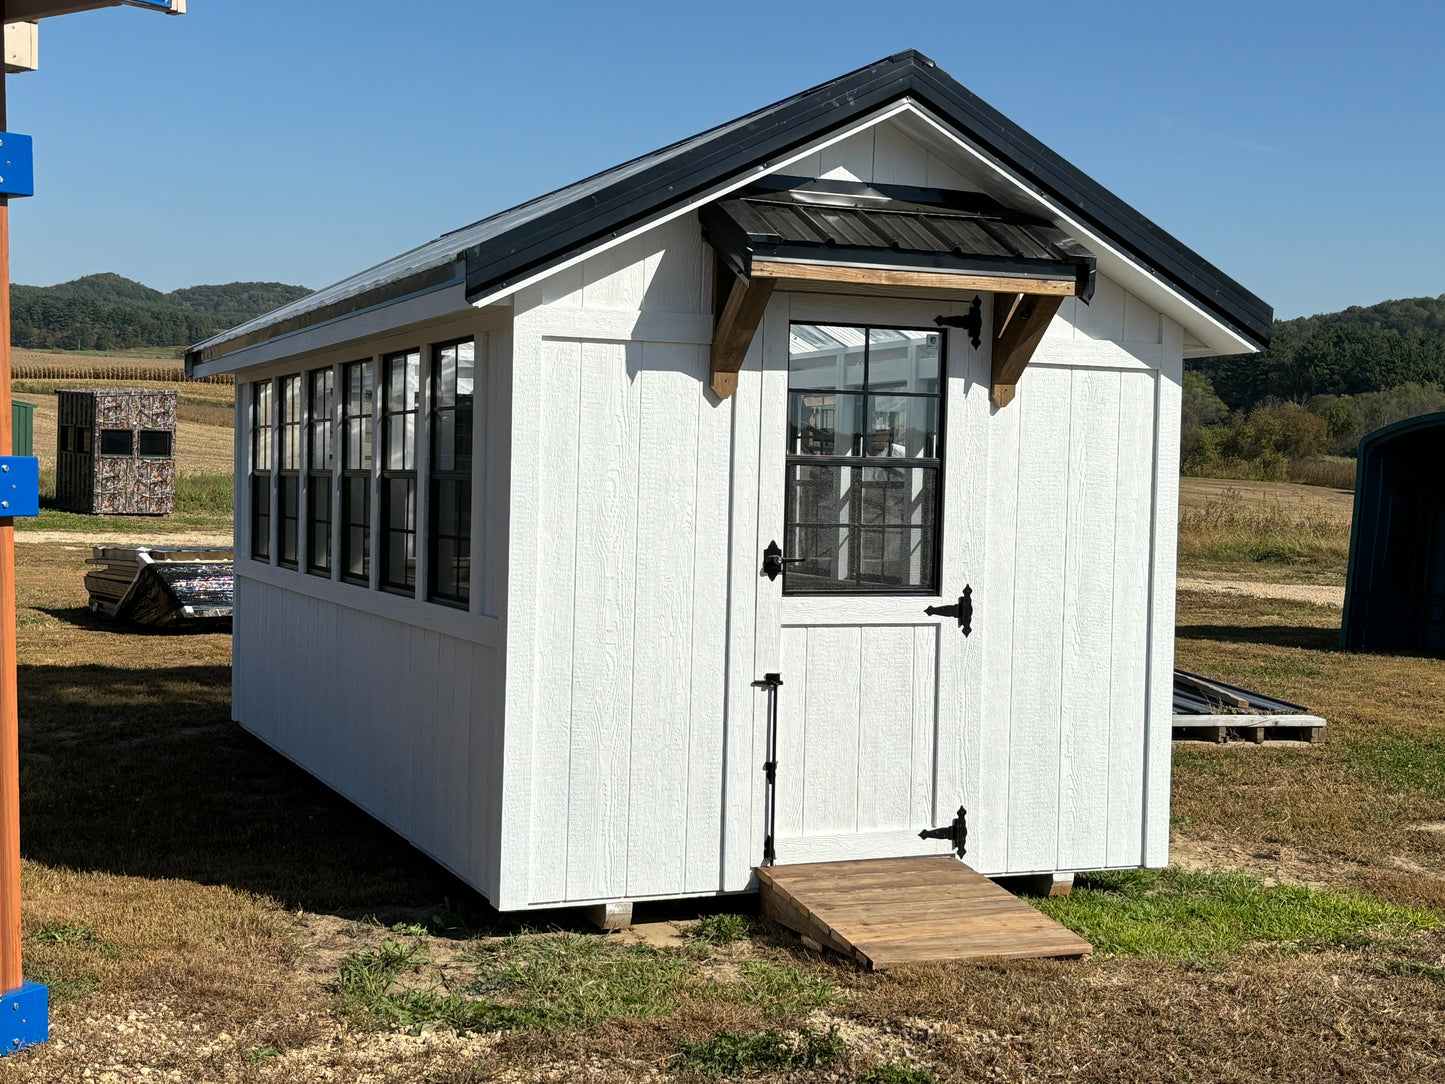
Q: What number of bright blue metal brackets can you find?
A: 3